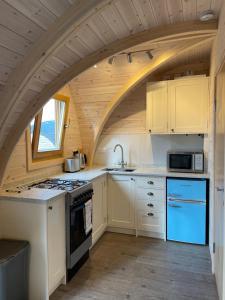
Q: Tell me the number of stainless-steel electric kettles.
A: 1